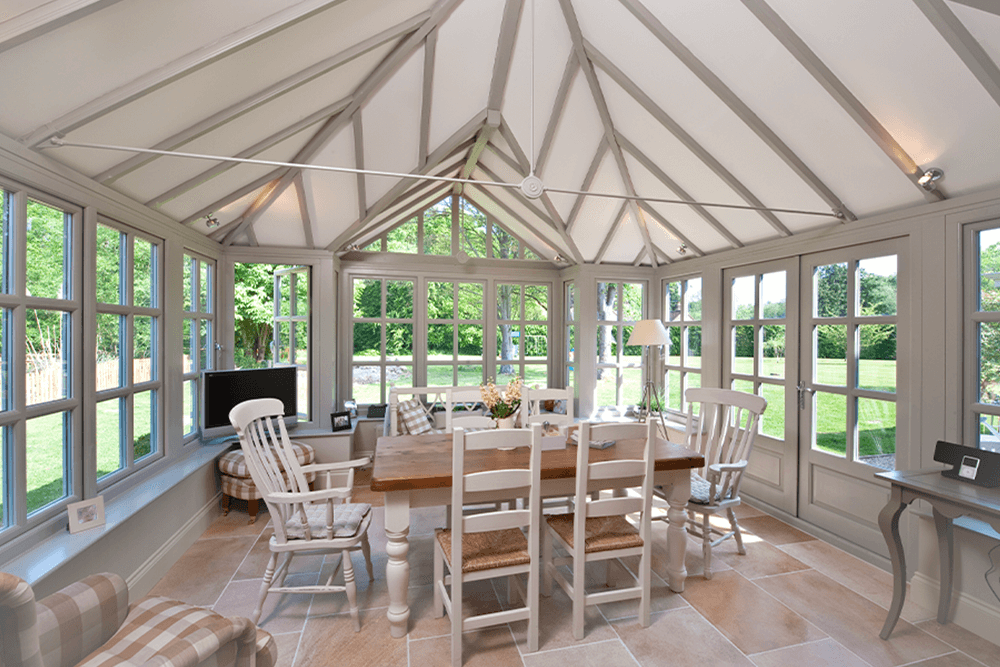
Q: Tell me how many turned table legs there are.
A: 2